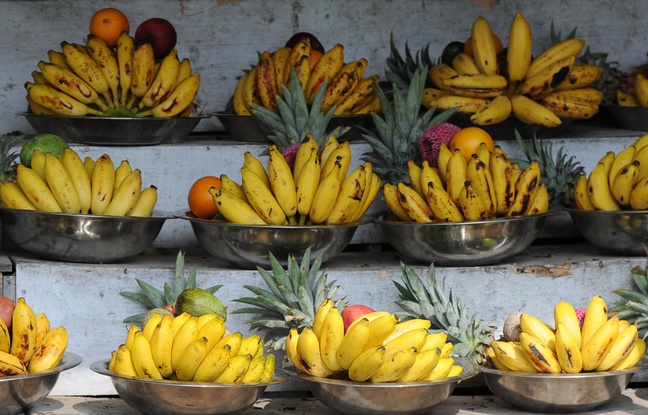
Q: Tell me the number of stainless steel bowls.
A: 12